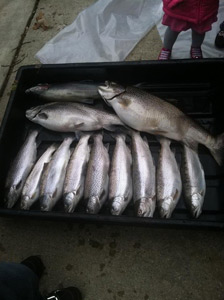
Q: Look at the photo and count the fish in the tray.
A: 12